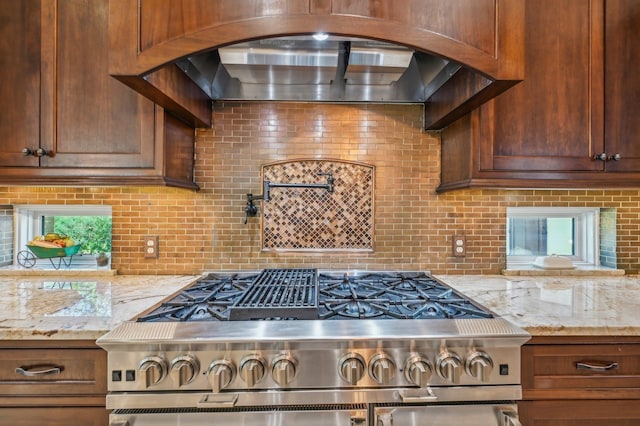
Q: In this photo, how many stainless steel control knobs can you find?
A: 10